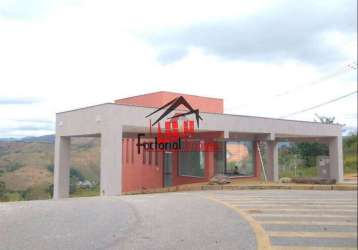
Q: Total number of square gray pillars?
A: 4